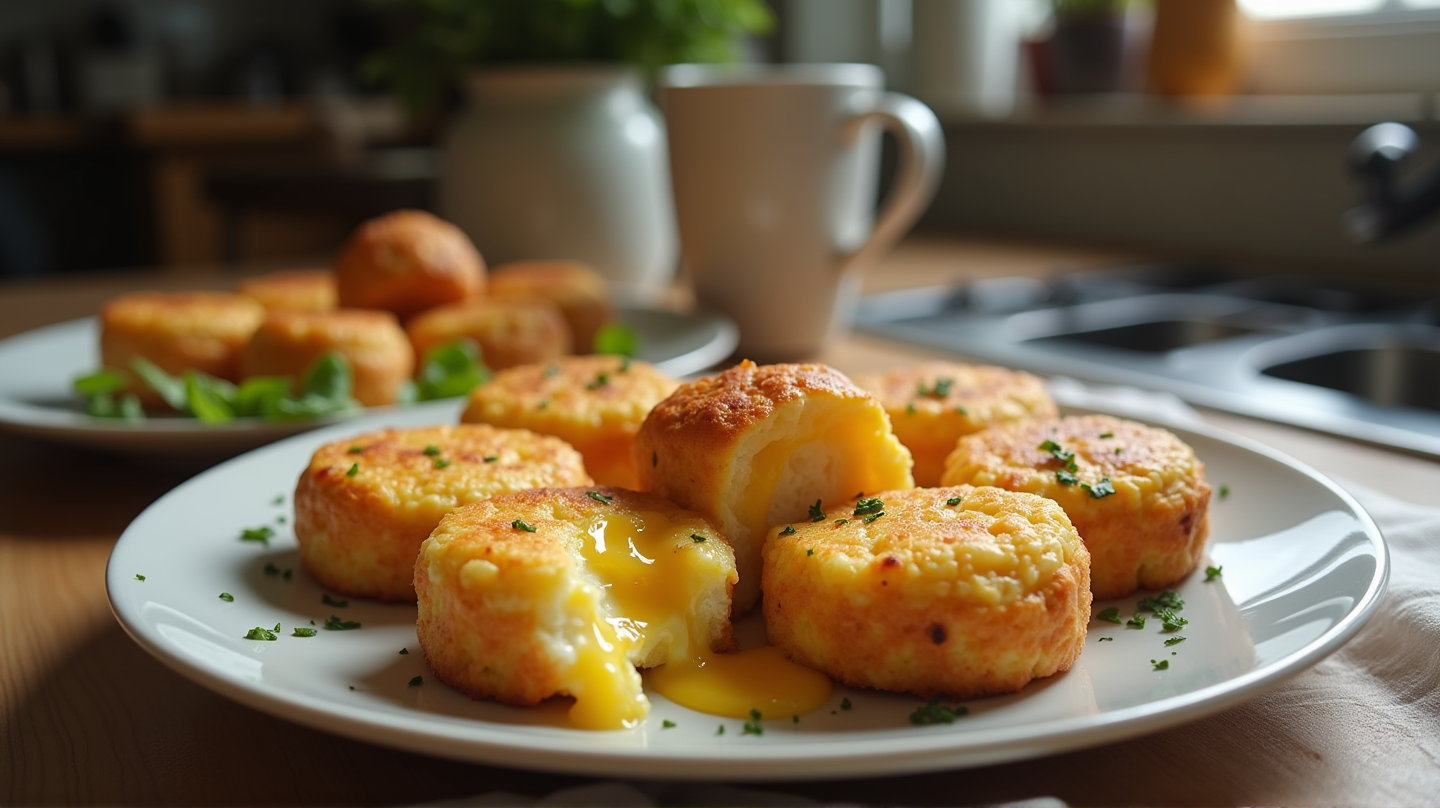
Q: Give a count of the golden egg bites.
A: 13